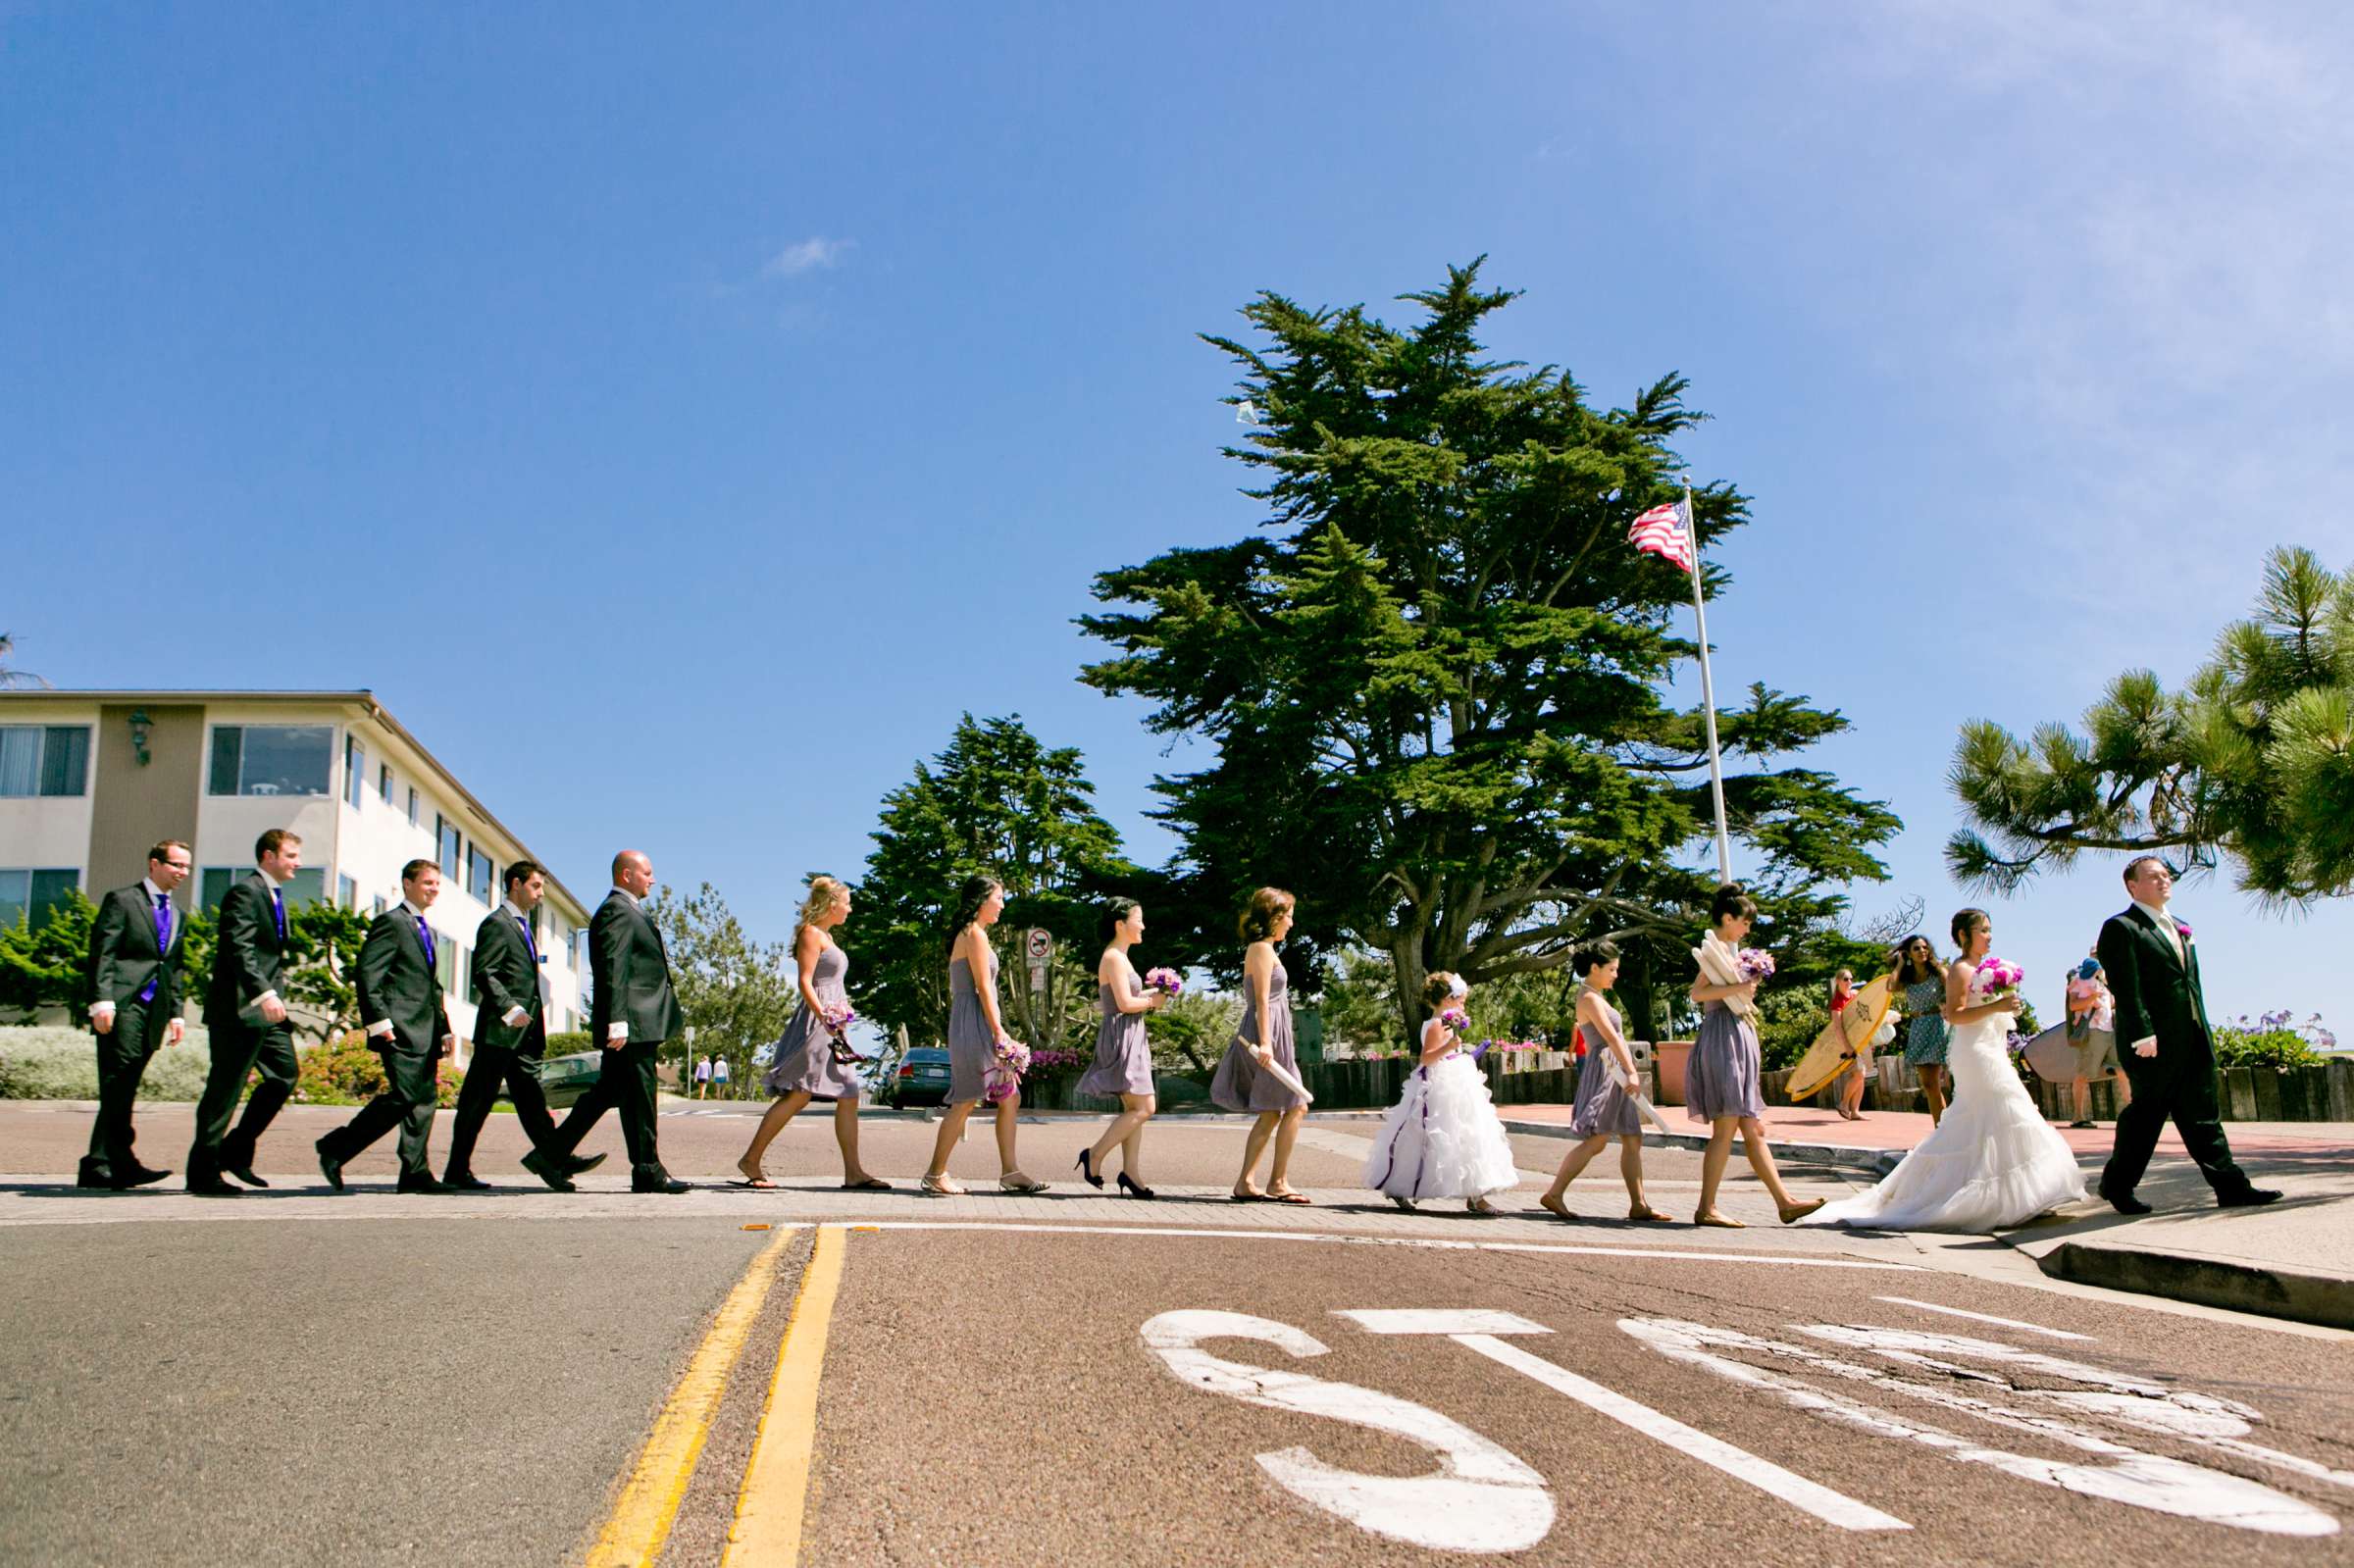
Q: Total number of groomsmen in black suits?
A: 5